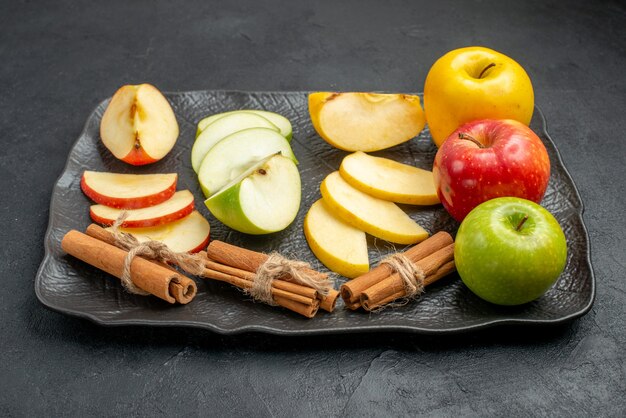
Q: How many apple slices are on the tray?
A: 12